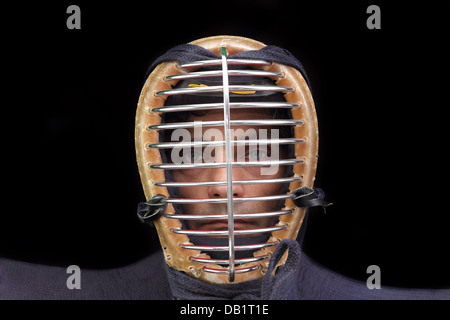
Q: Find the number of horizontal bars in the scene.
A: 14